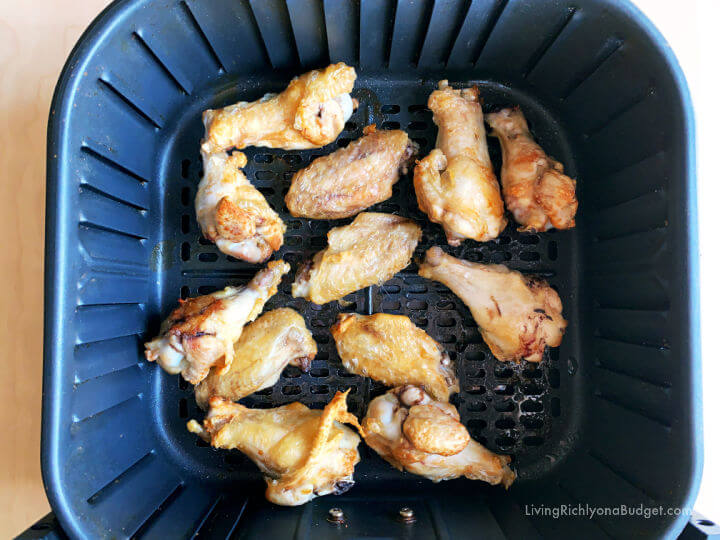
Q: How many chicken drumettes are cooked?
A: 8